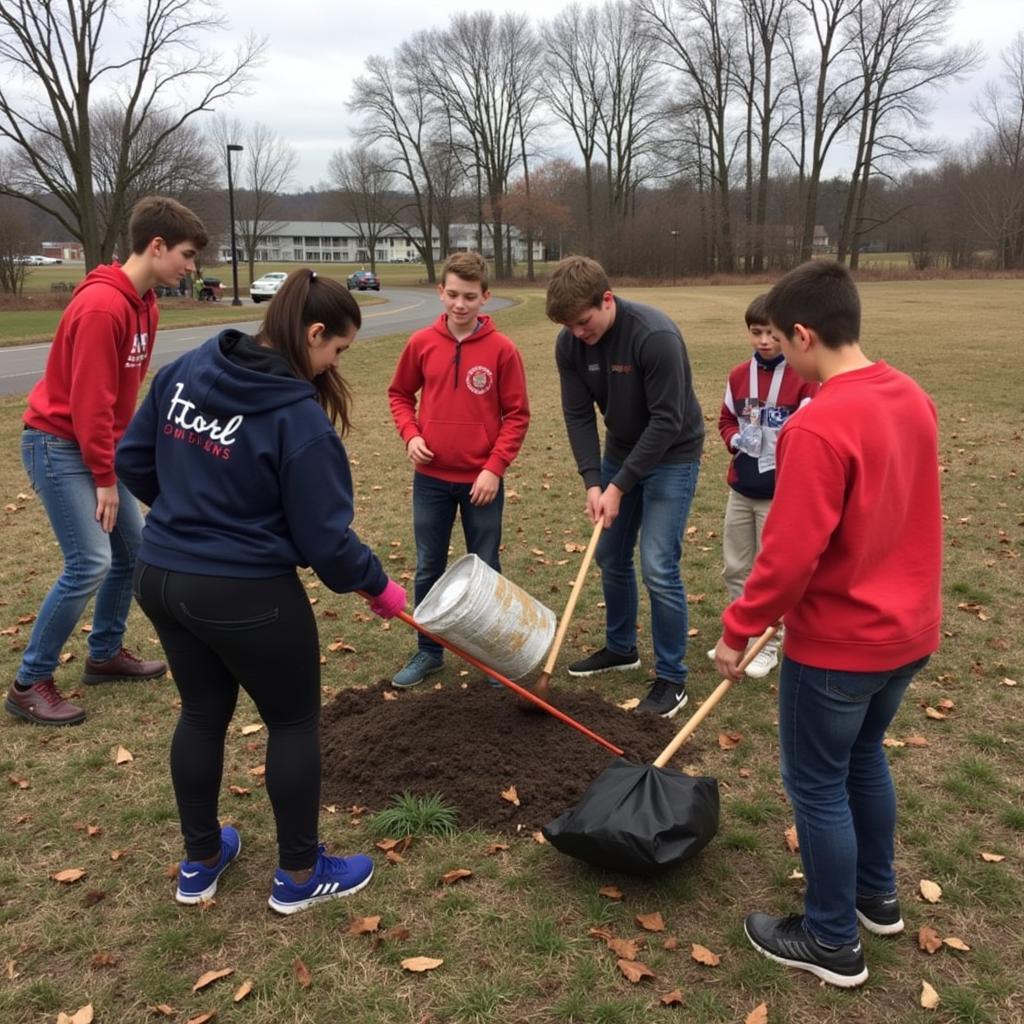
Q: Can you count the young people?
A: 6